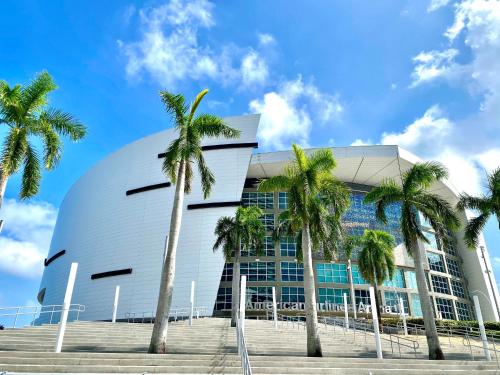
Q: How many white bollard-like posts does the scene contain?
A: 9